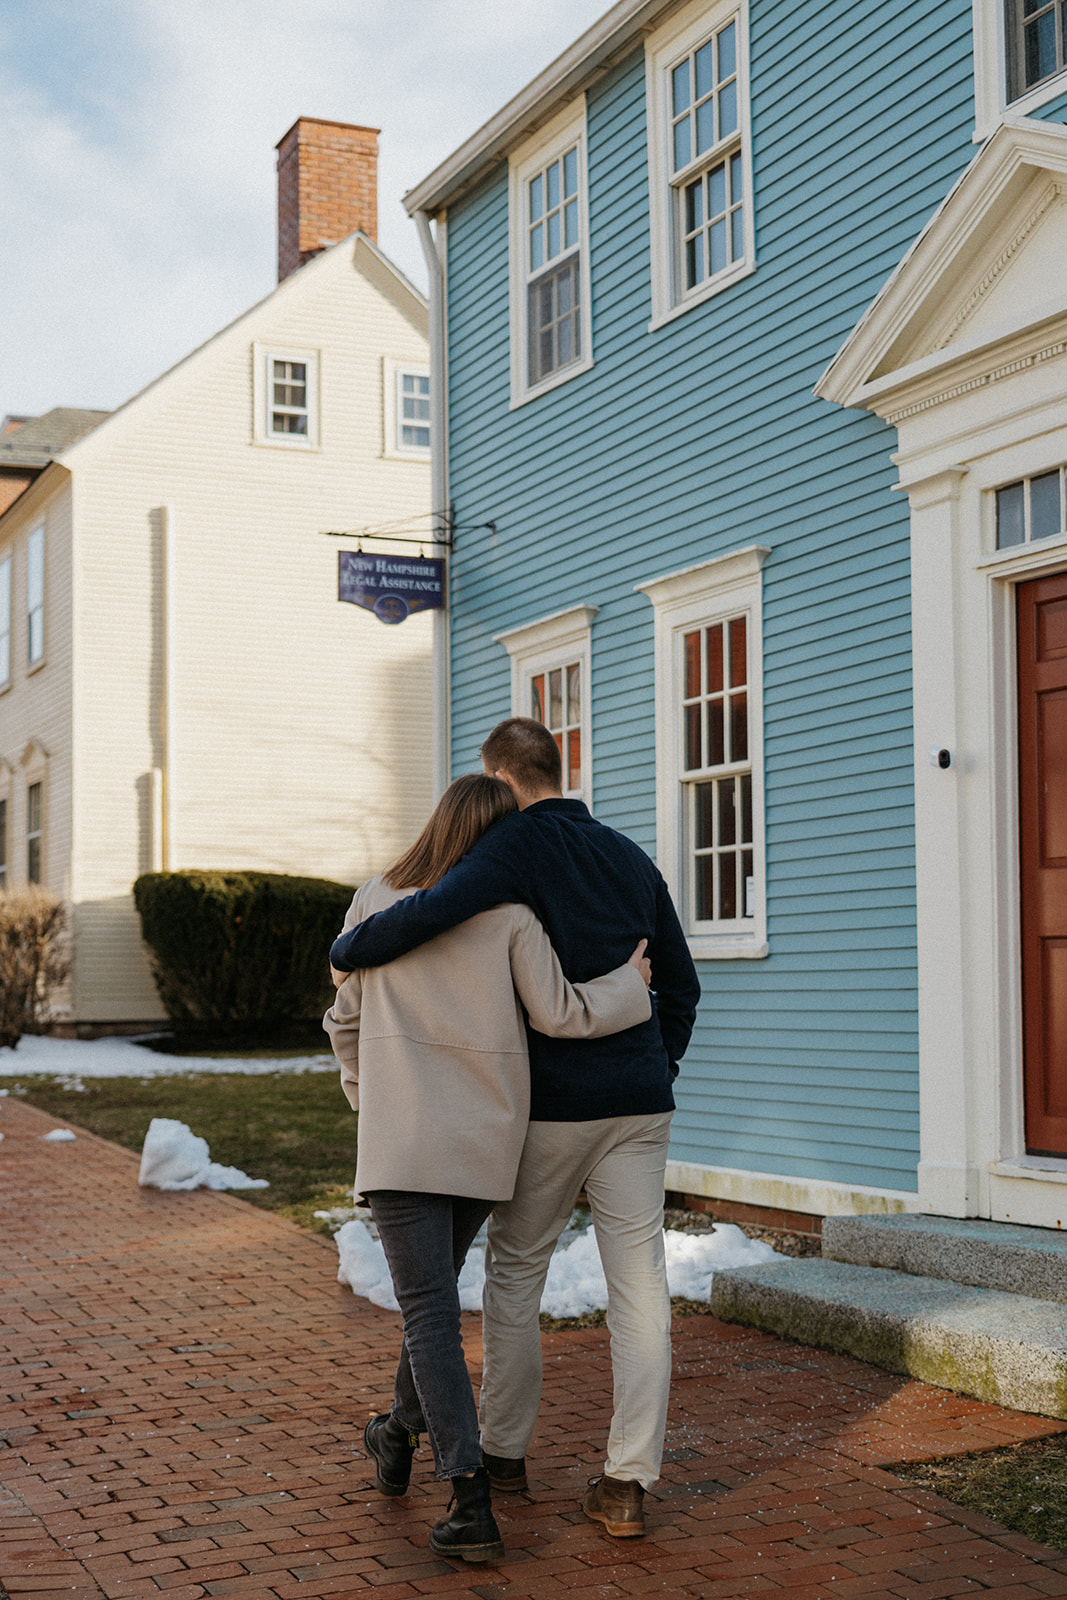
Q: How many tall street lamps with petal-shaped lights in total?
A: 0